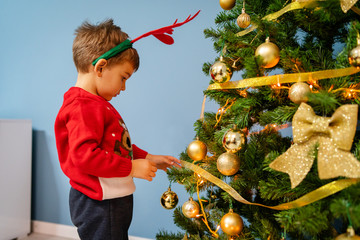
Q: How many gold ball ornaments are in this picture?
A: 13